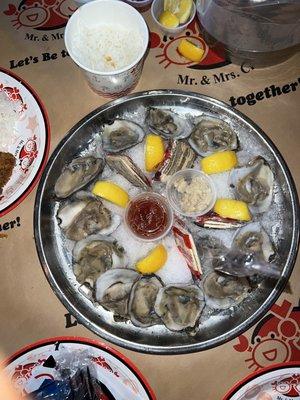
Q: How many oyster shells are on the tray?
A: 12